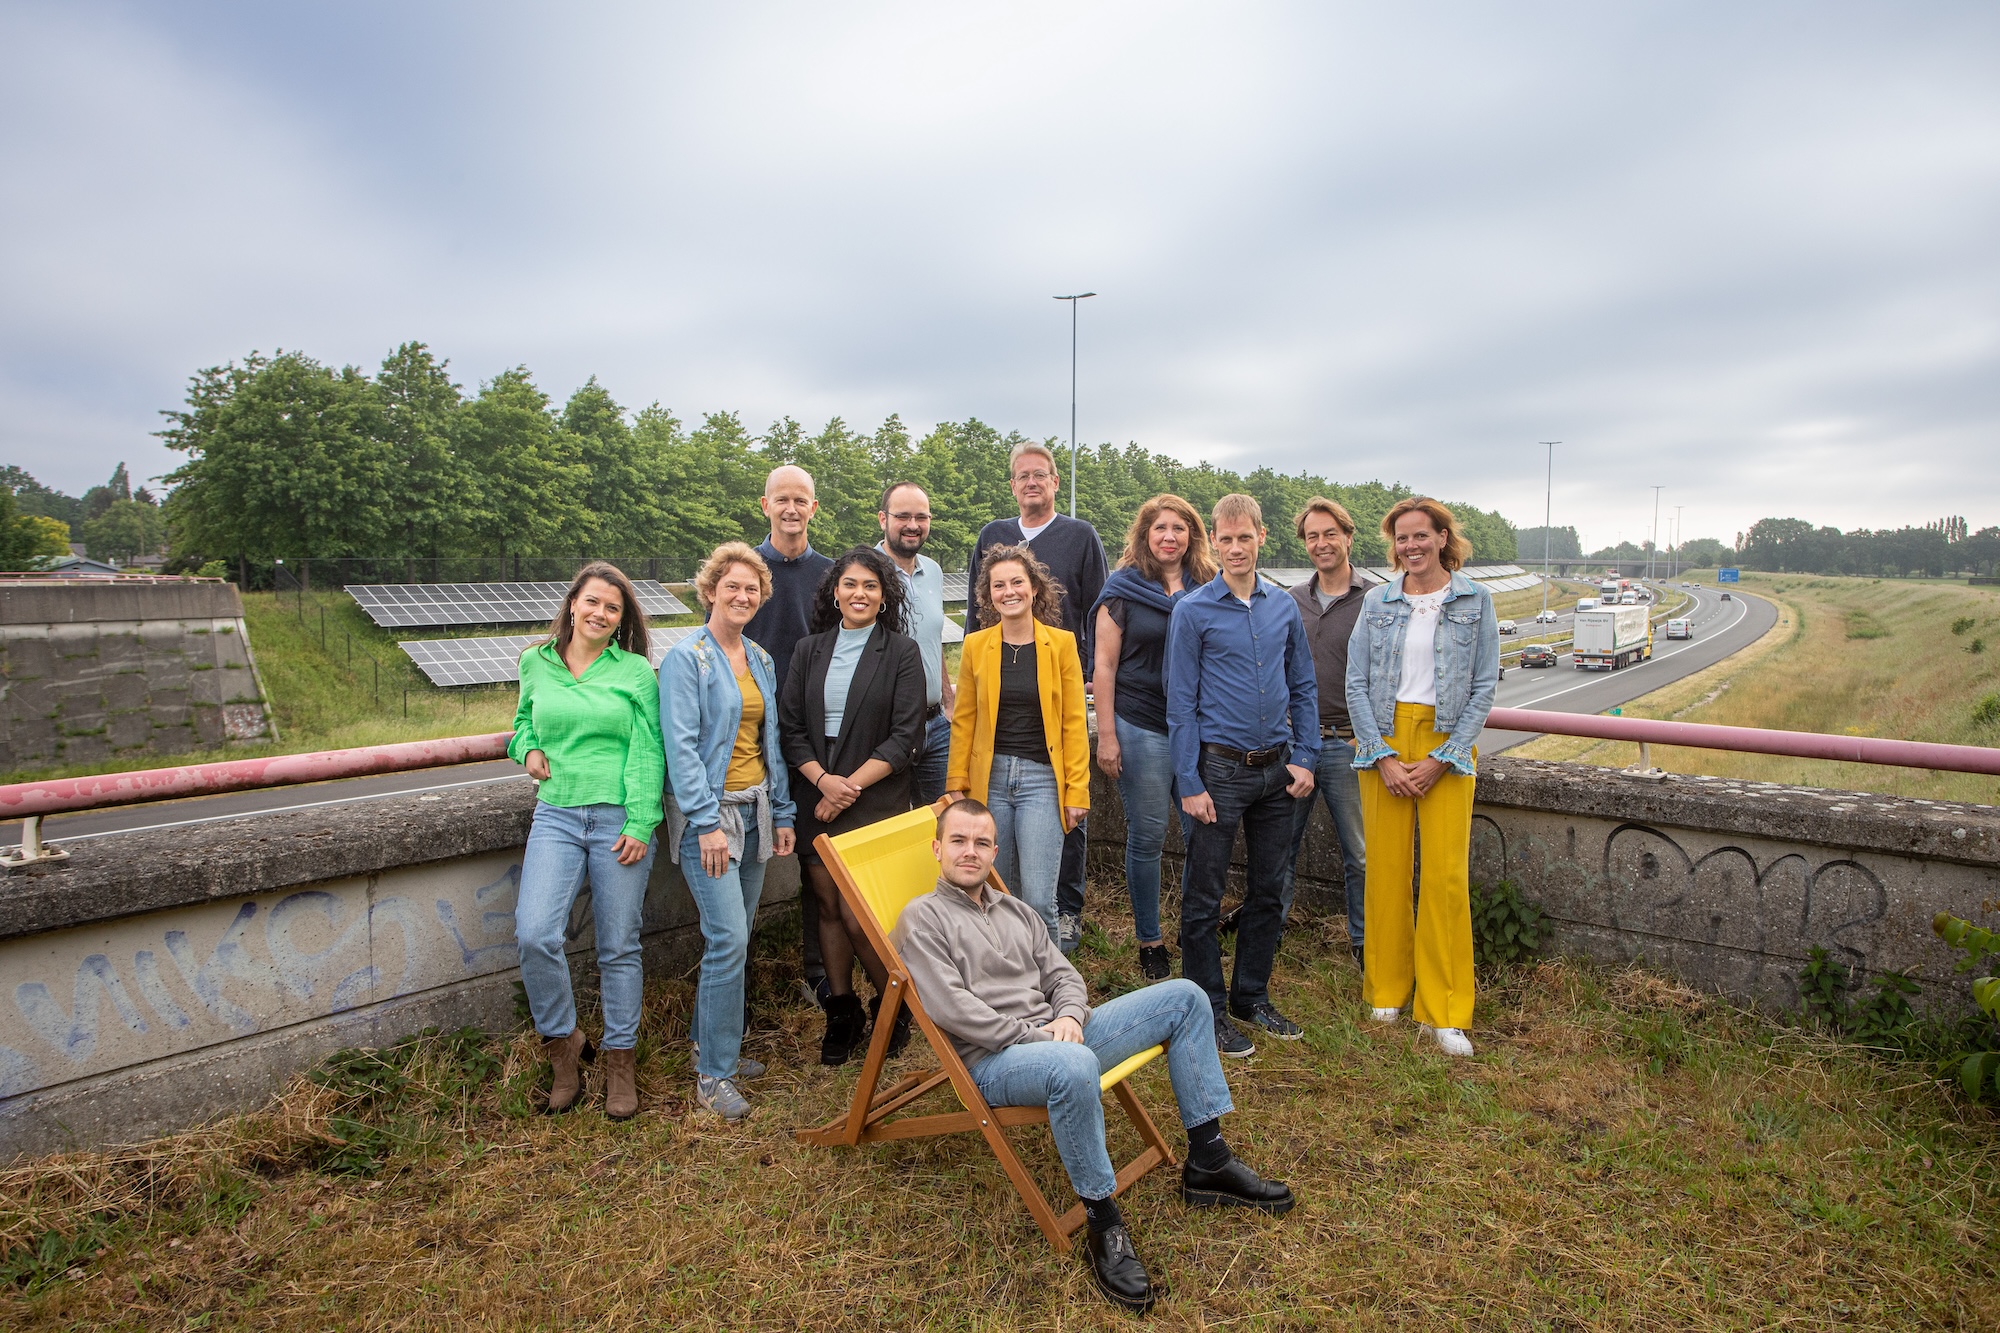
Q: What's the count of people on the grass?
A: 12